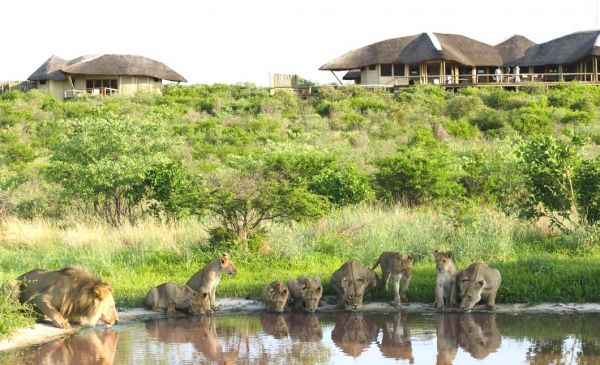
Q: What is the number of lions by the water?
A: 9